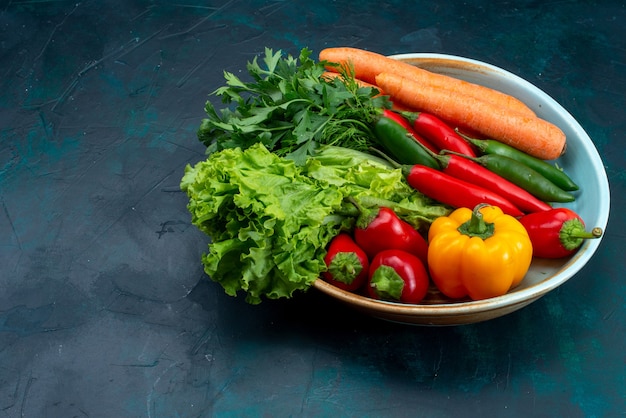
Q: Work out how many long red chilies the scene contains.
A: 4